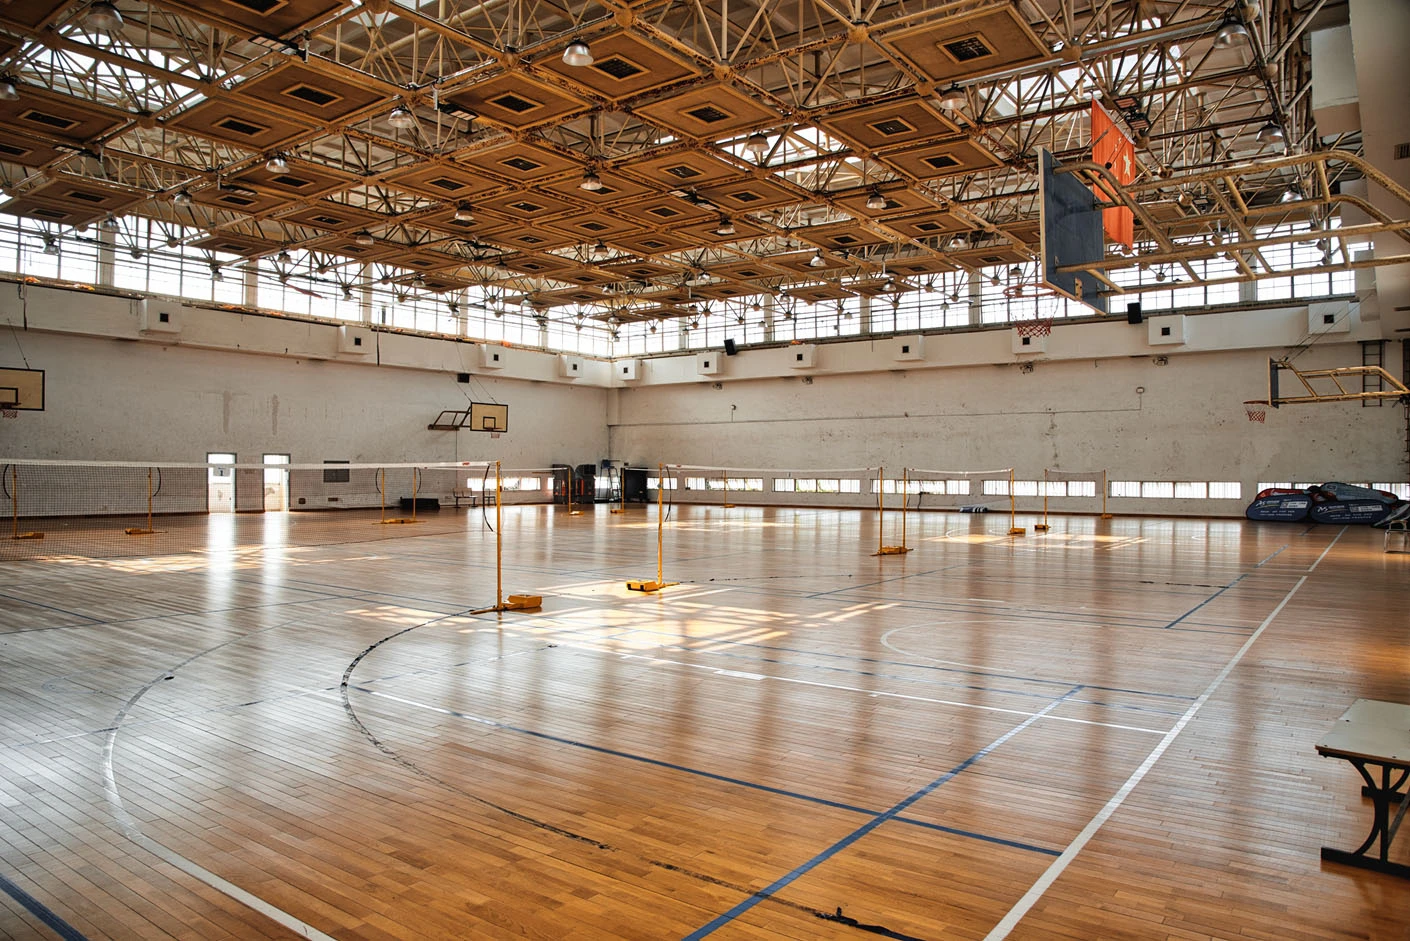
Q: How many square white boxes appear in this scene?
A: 11